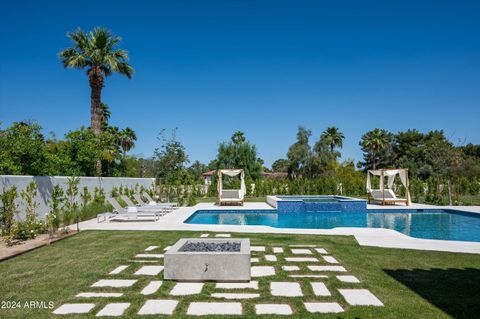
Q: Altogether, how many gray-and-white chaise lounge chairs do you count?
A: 4